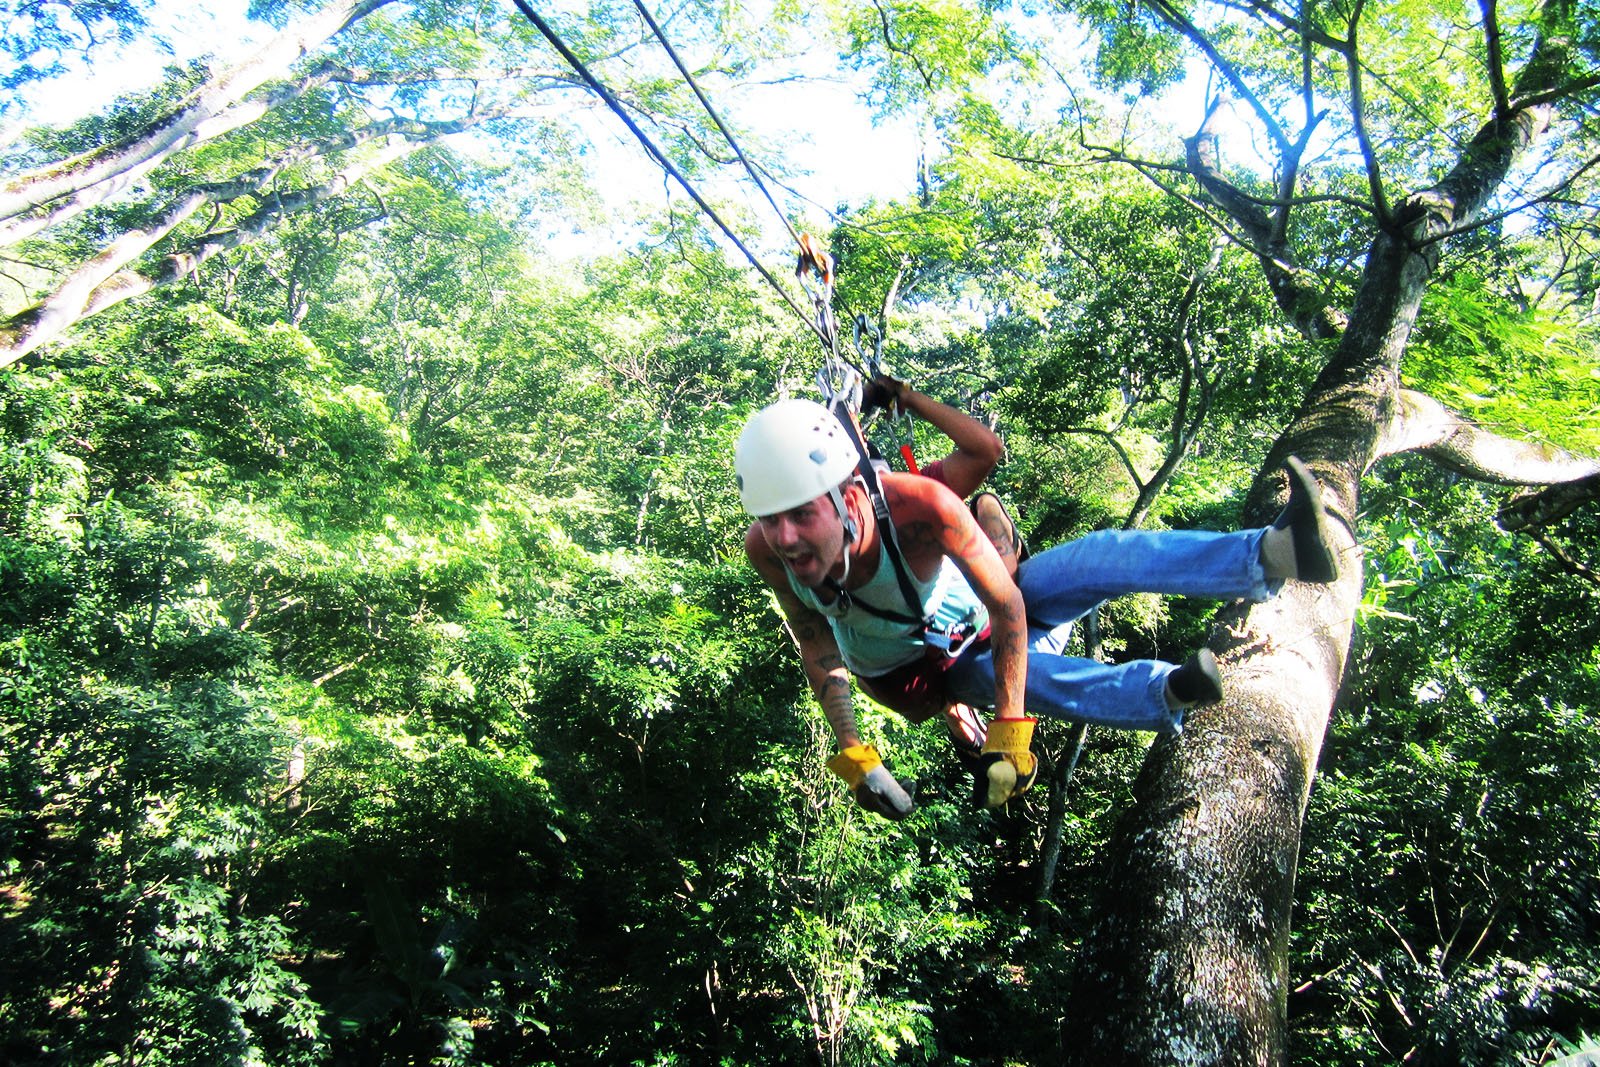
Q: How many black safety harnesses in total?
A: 1